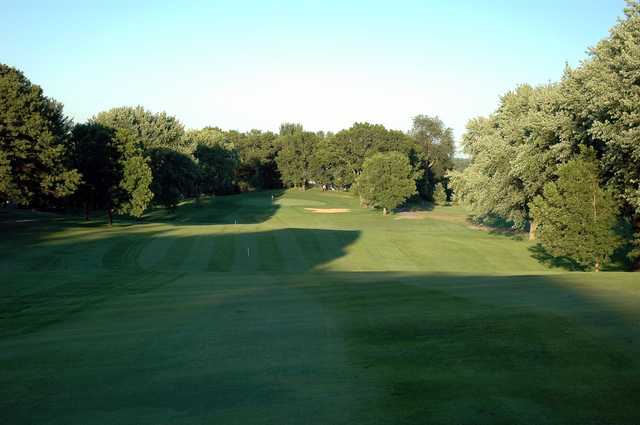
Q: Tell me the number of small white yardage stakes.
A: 2